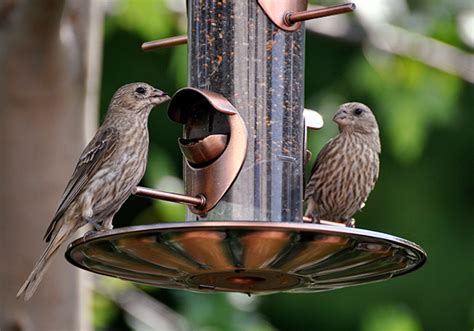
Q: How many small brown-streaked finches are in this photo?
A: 2